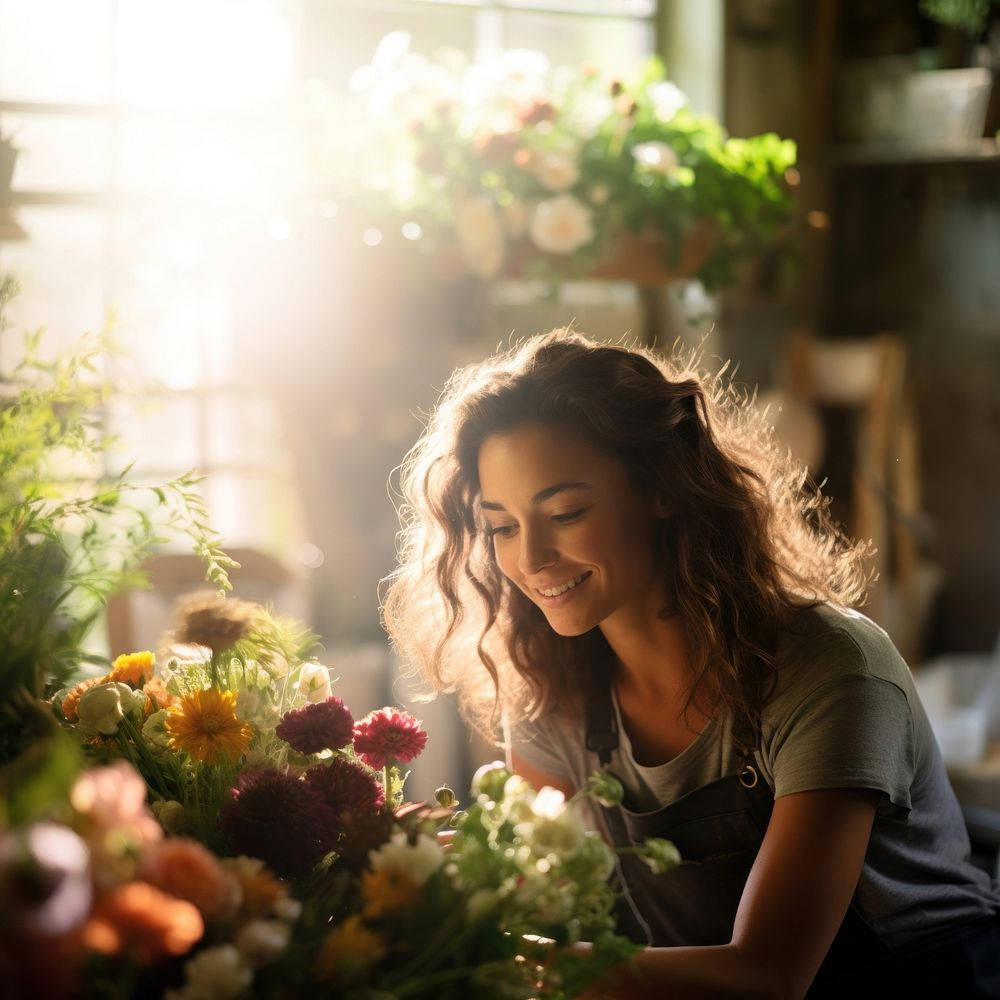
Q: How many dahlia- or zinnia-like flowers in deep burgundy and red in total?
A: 4